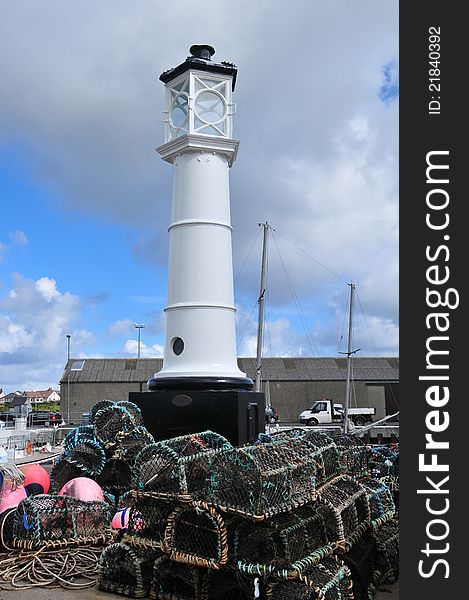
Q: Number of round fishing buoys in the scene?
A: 4